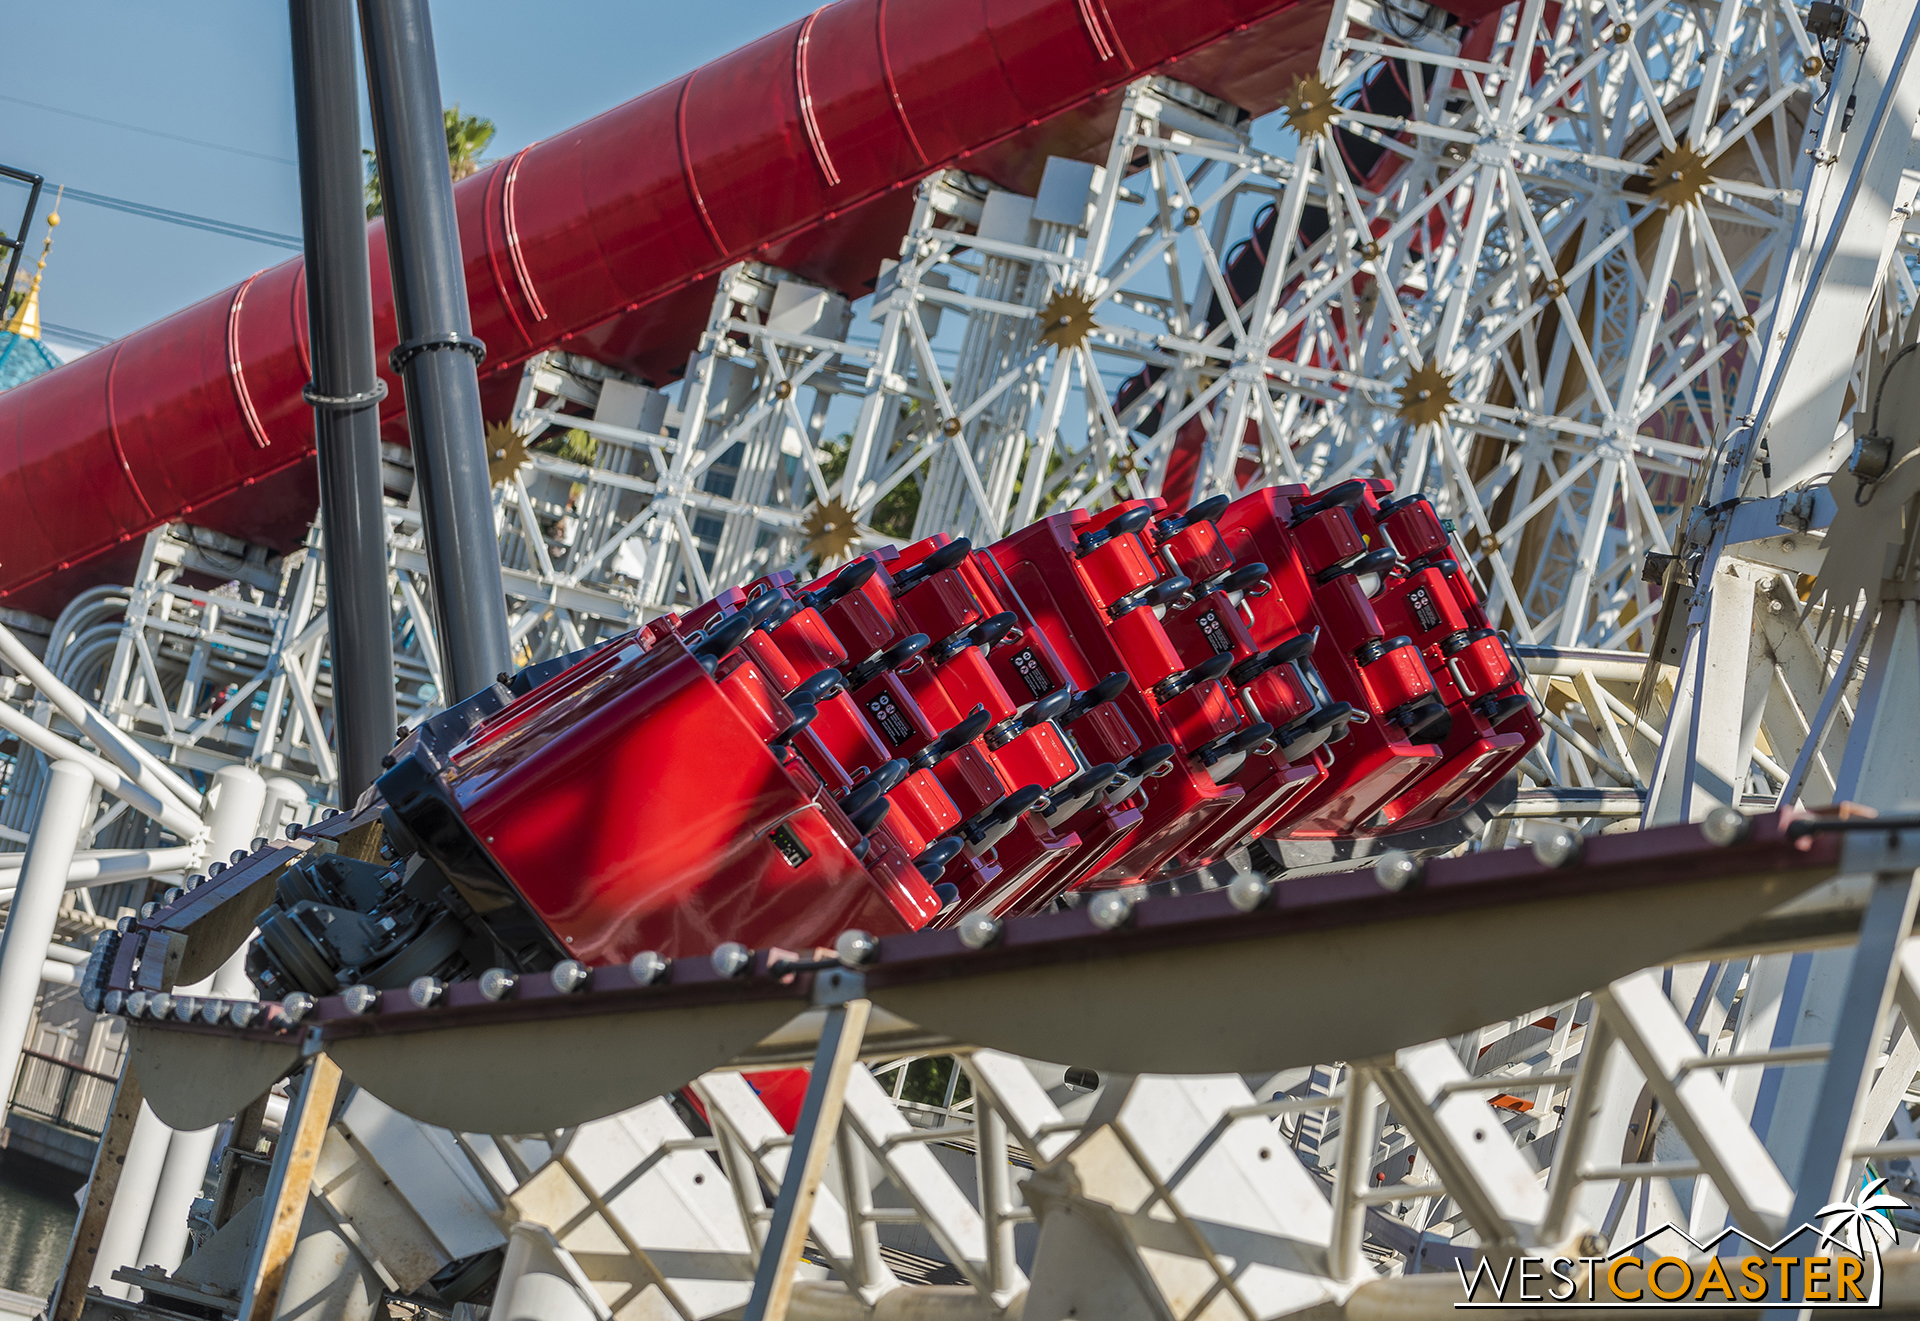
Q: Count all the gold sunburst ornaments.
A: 6